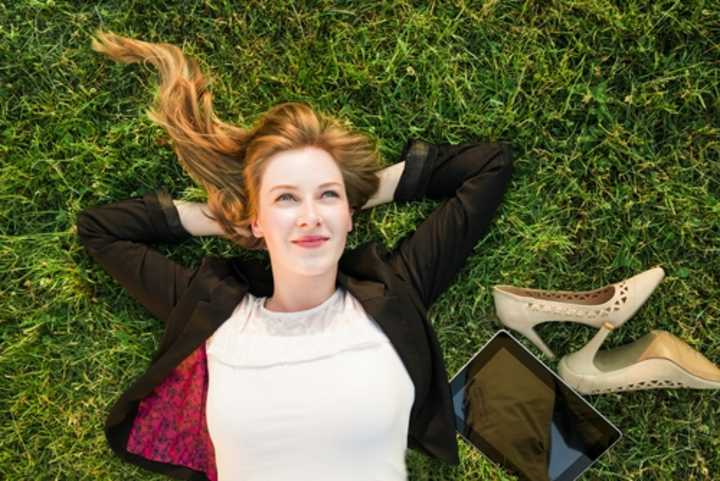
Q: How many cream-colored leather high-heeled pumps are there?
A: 2